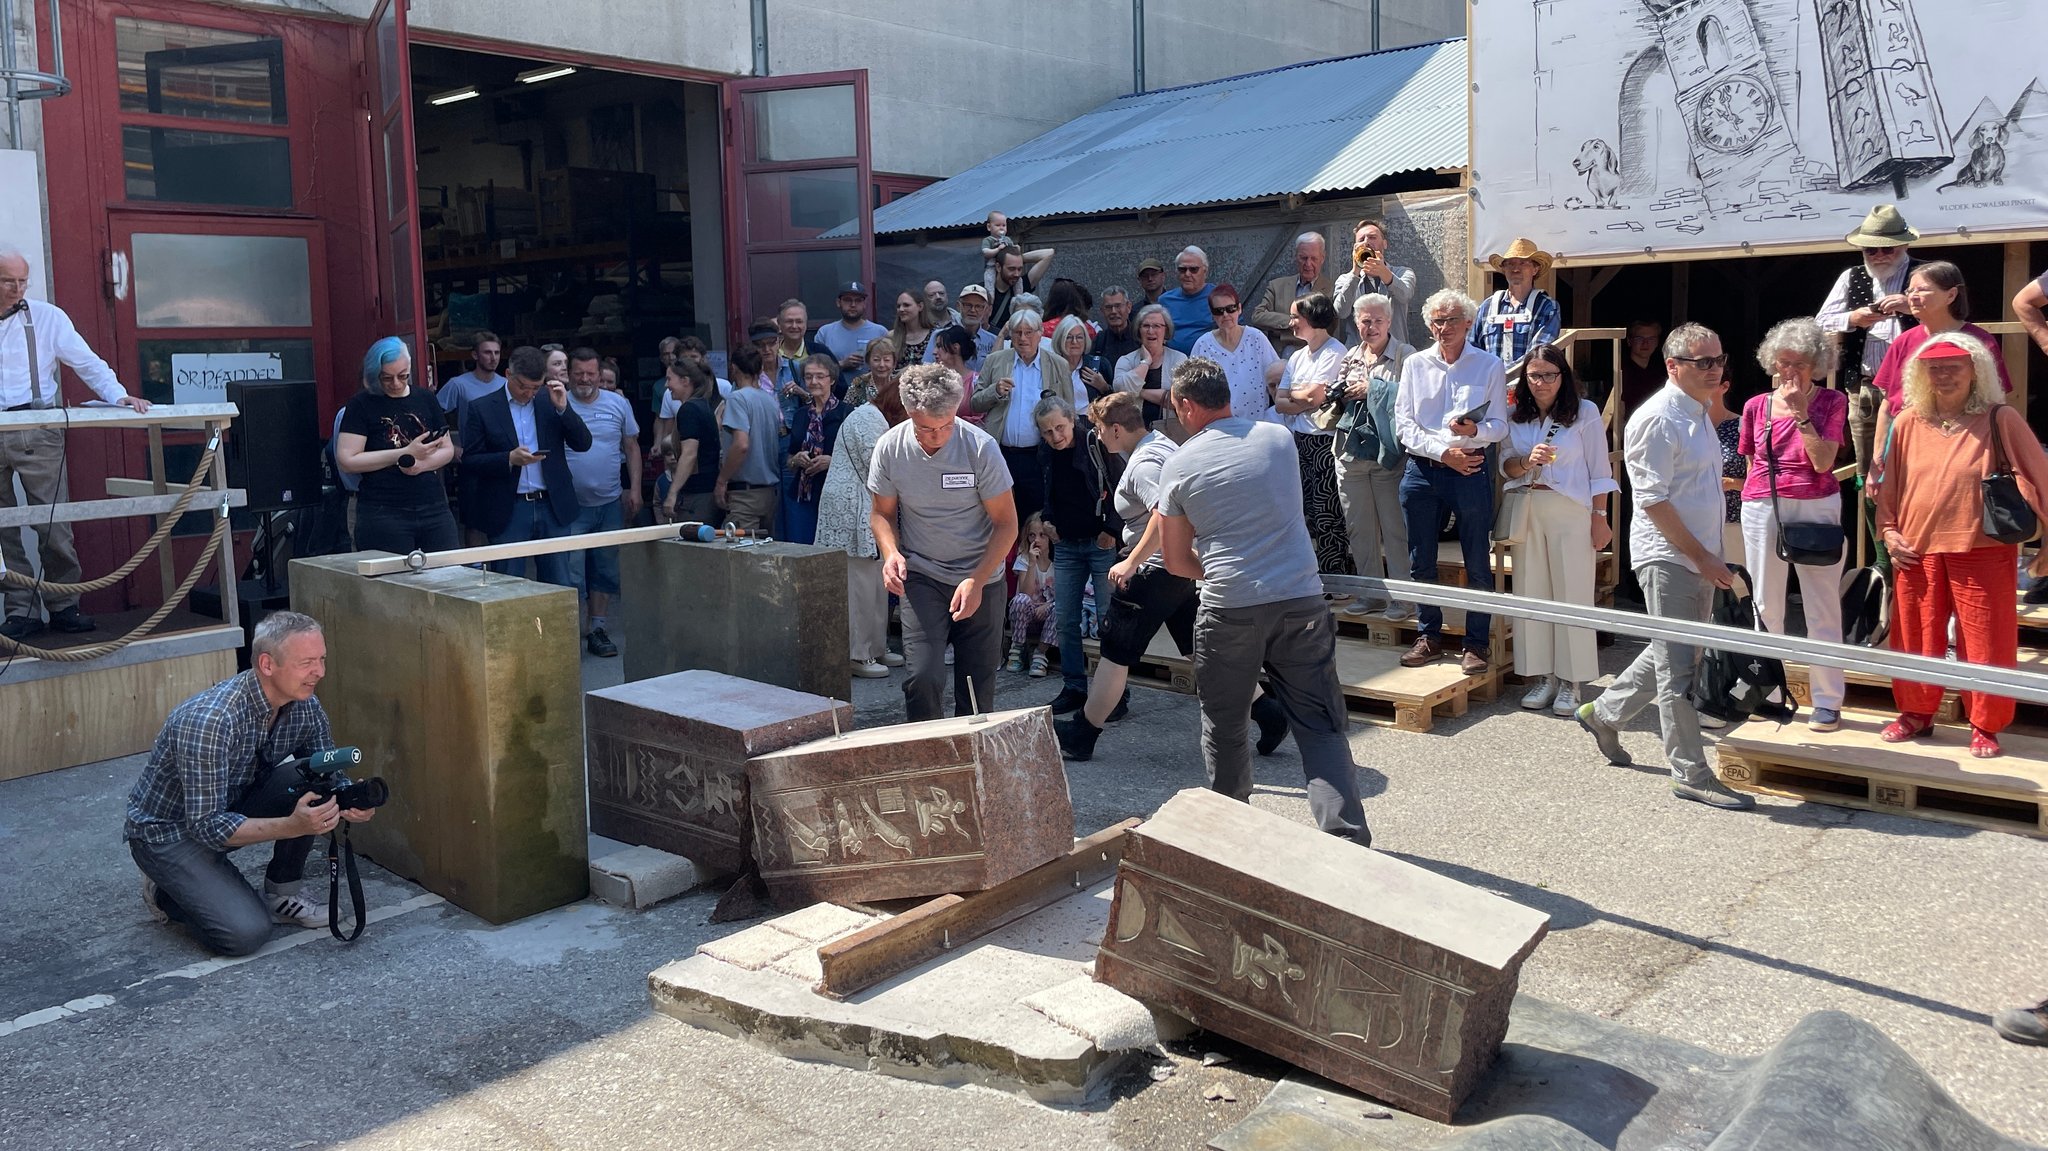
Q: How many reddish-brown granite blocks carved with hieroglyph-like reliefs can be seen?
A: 3